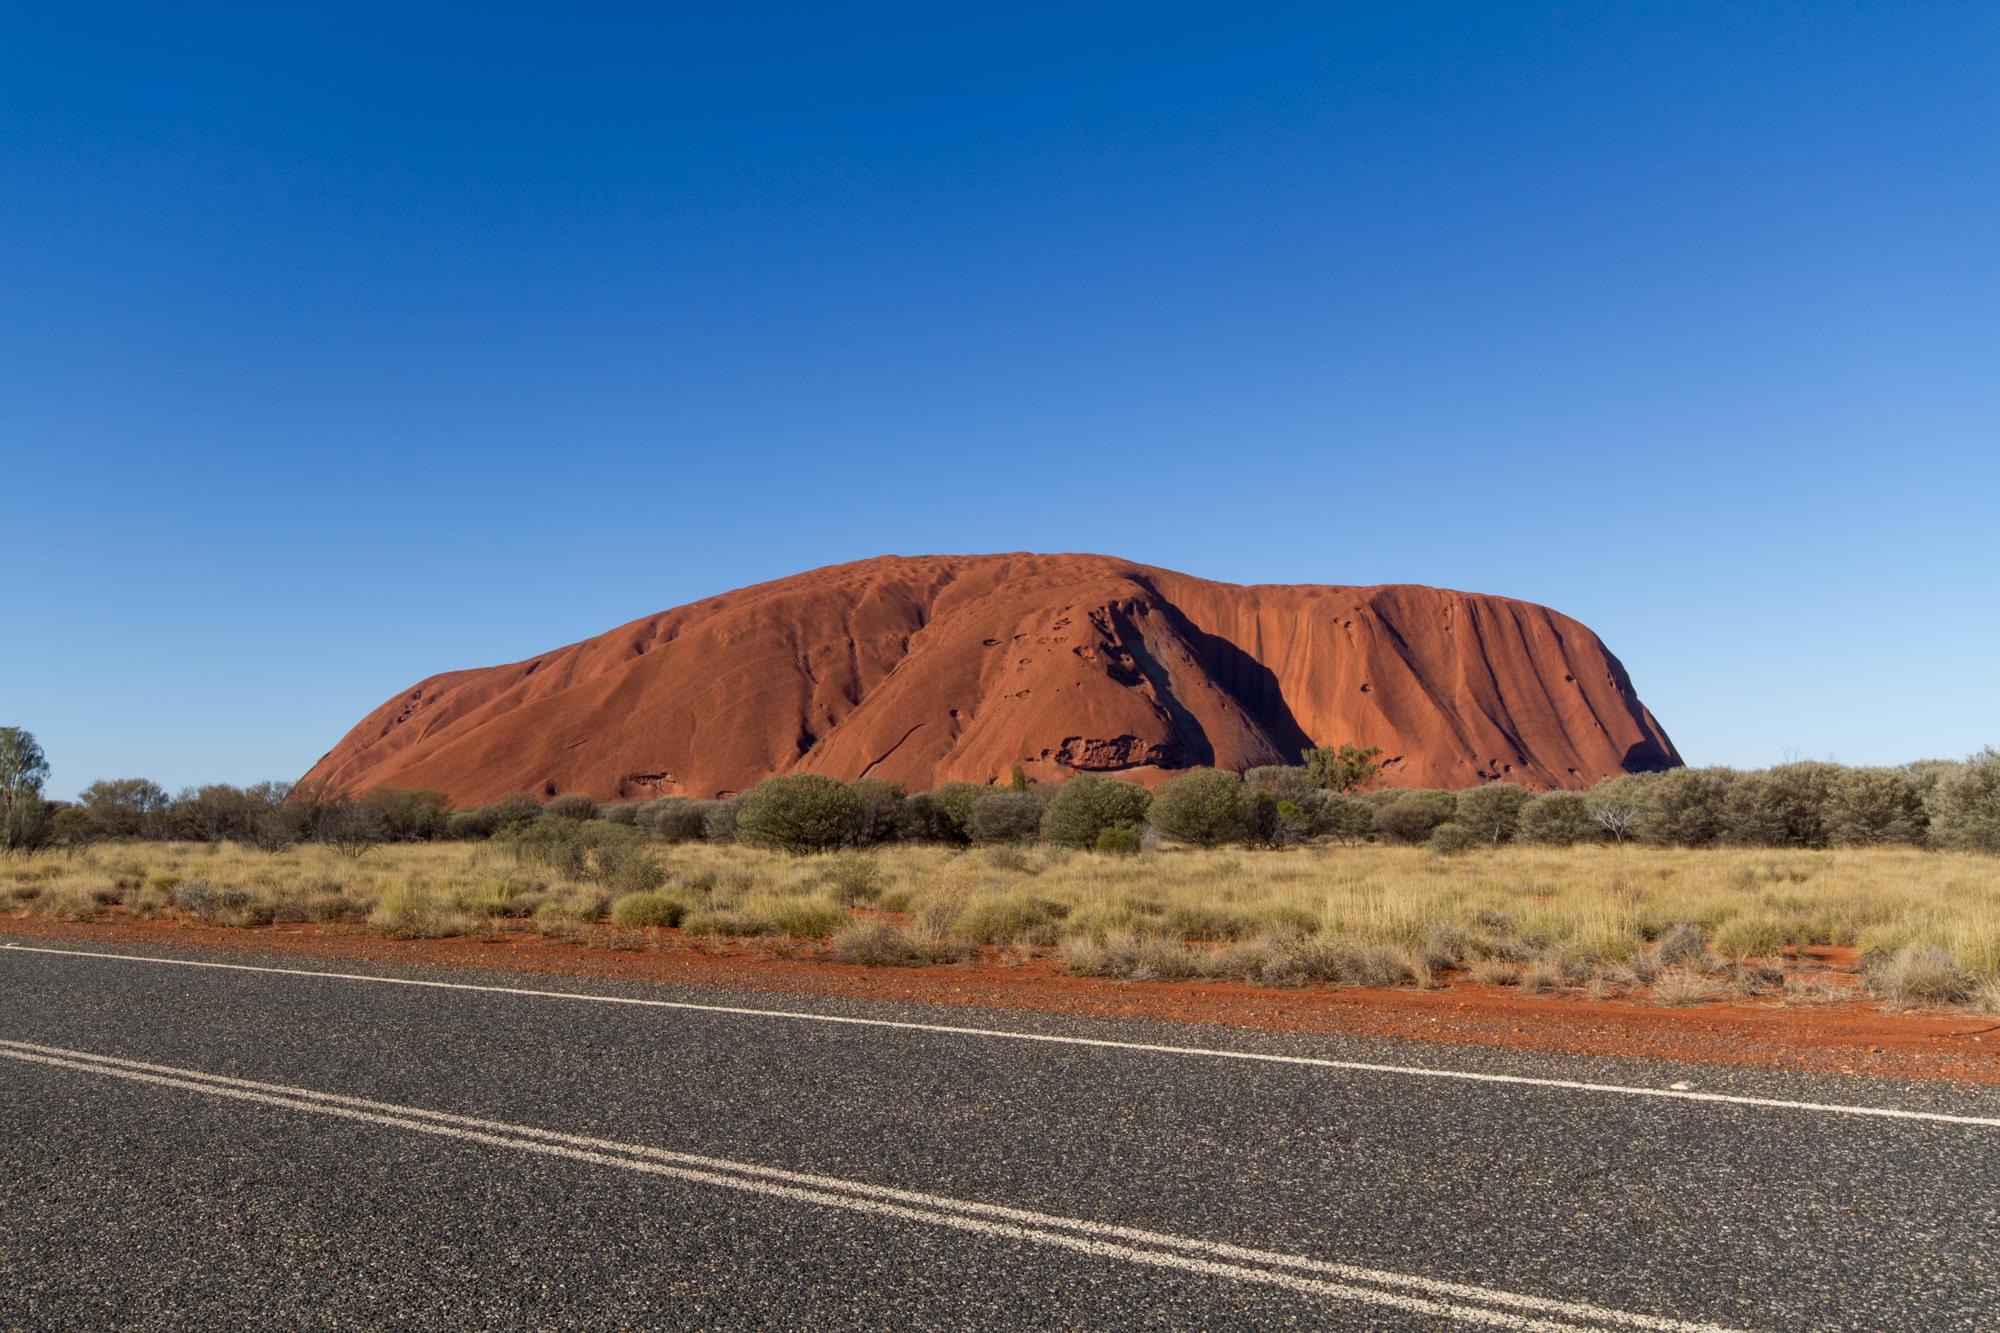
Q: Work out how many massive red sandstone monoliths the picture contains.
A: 1